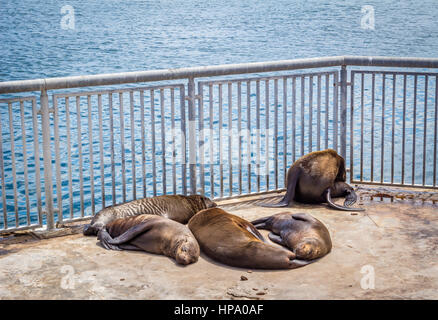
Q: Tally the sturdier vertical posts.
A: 3